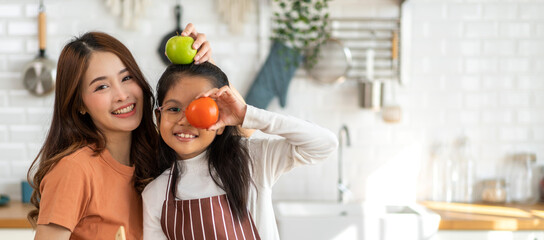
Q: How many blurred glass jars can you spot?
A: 4